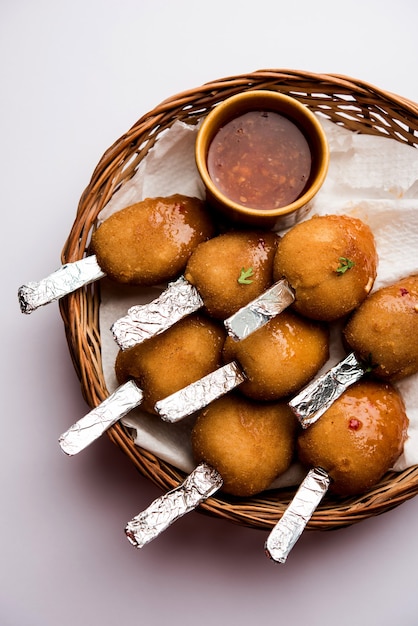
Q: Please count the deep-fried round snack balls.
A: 8